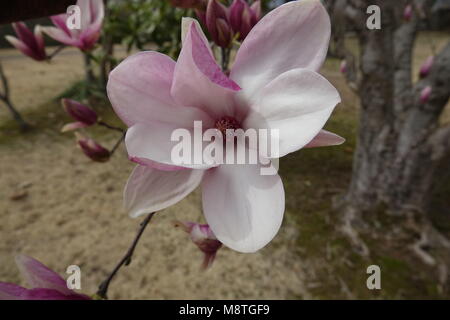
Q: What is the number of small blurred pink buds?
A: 4